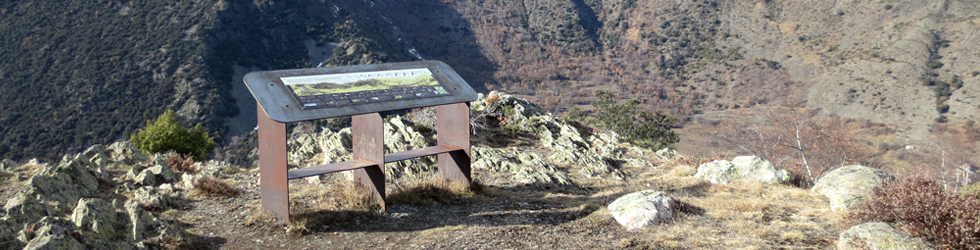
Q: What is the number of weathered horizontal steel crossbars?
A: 2